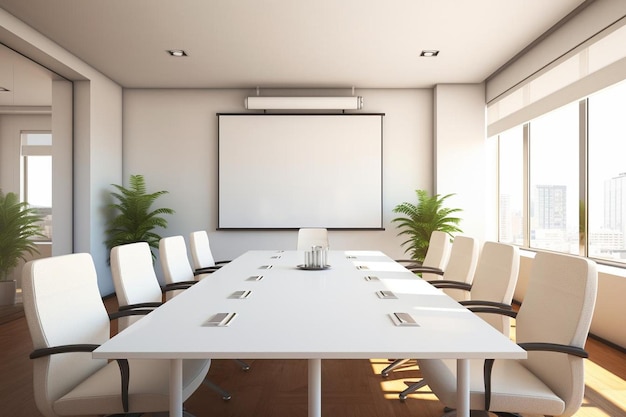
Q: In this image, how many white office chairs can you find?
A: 9